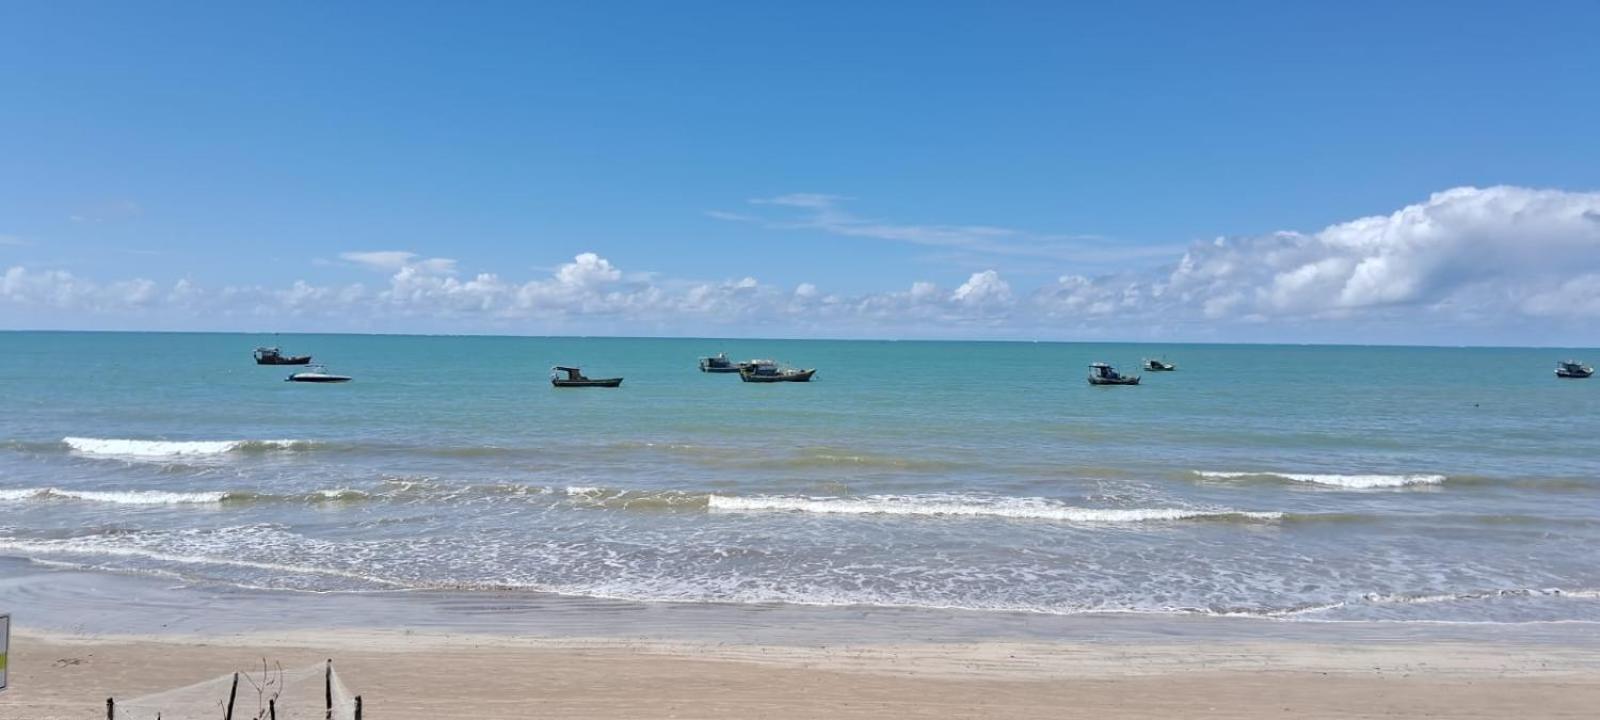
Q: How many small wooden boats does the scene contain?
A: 7